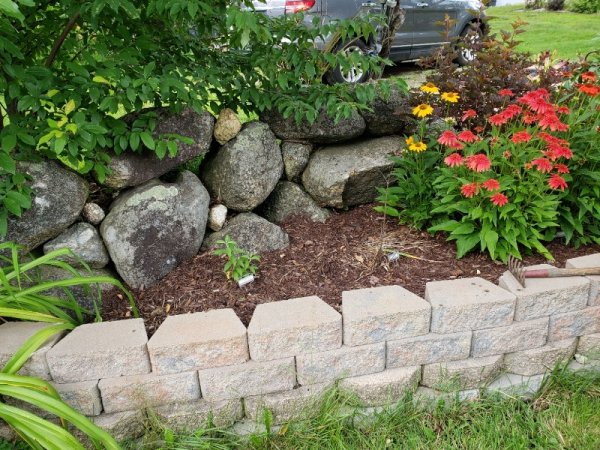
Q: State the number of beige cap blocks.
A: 8